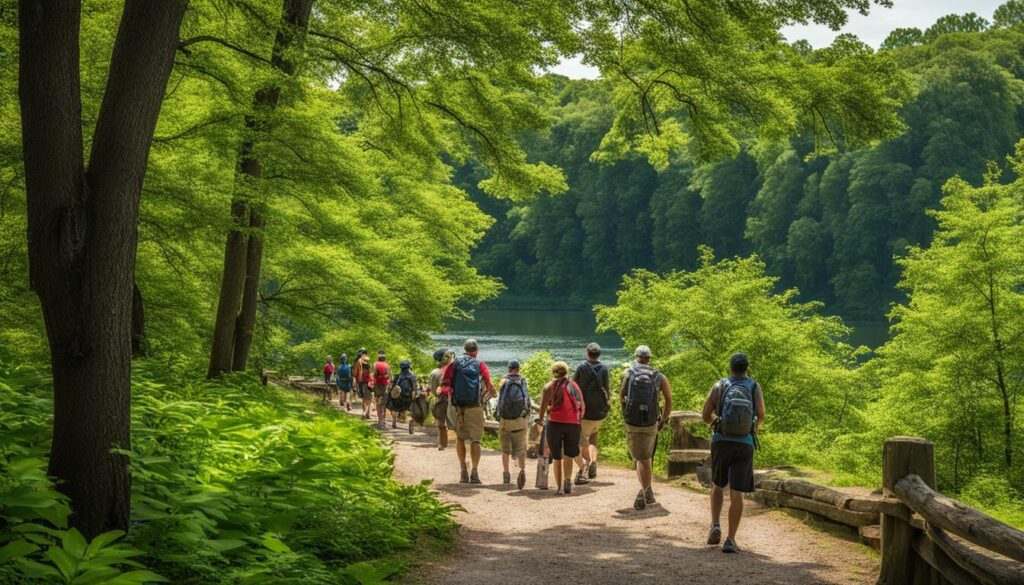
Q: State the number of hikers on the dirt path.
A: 12